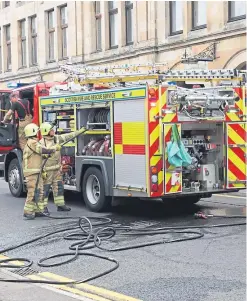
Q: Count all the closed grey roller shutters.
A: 1